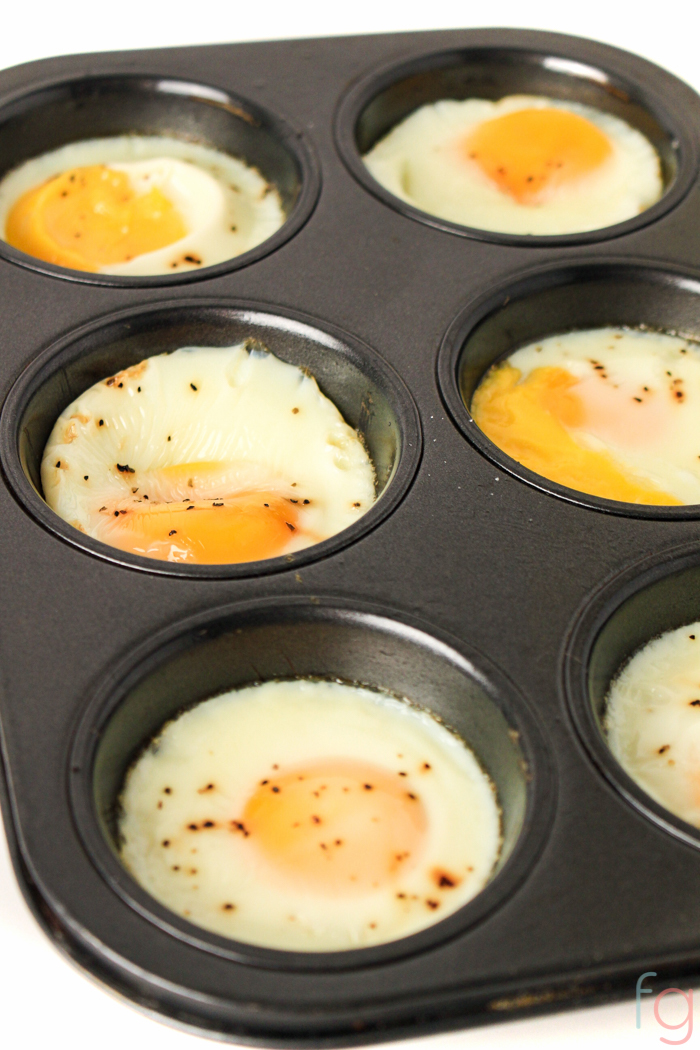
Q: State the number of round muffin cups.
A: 6